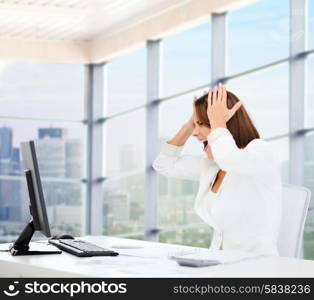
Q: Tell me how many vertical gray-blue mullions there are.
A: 4